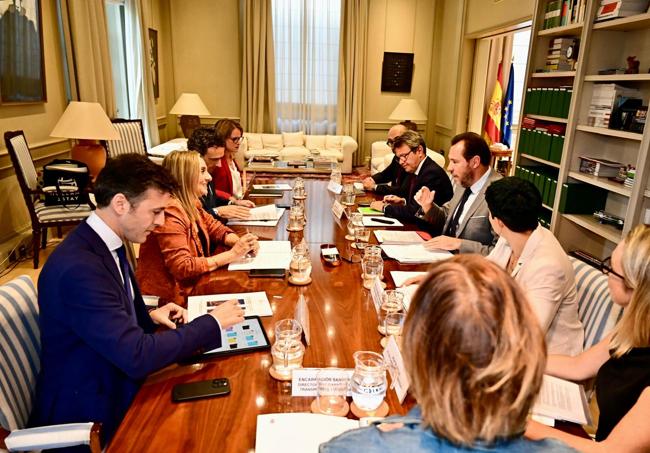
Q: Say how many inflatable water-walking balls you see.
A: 0